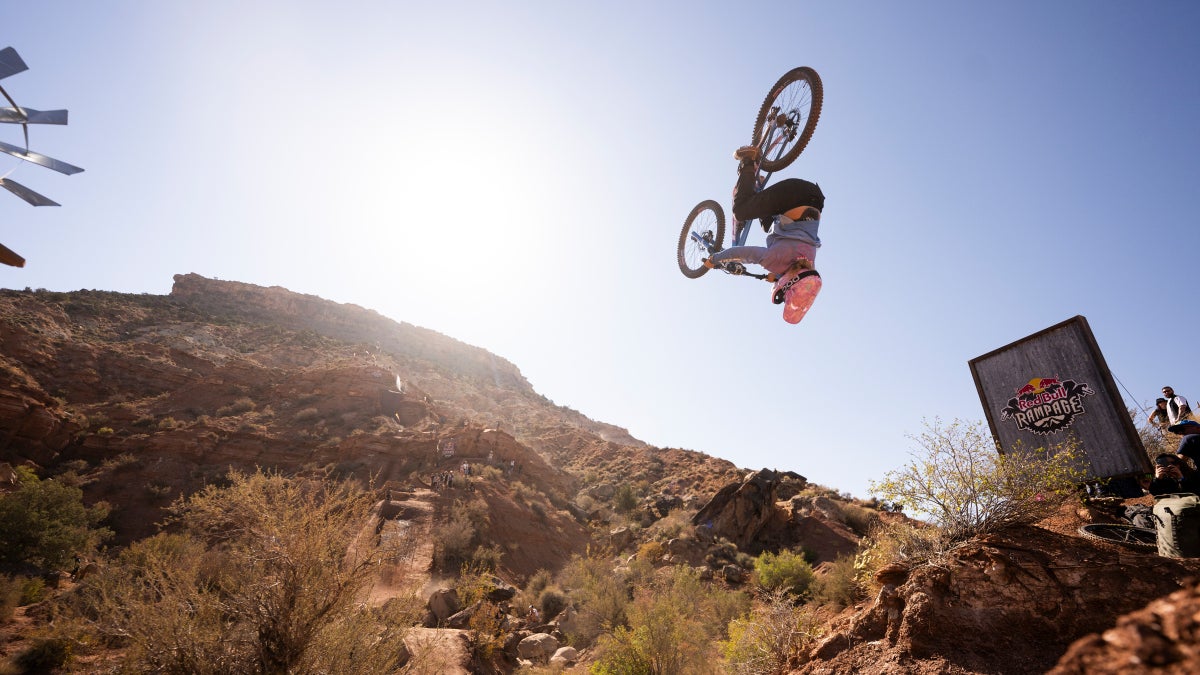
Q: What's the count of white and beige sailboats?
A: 0